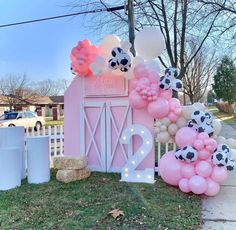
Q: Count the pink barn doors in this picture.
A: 2